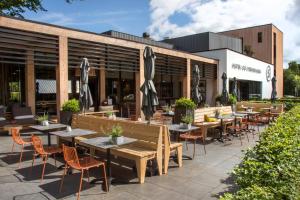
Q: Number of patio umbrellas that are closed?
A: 6